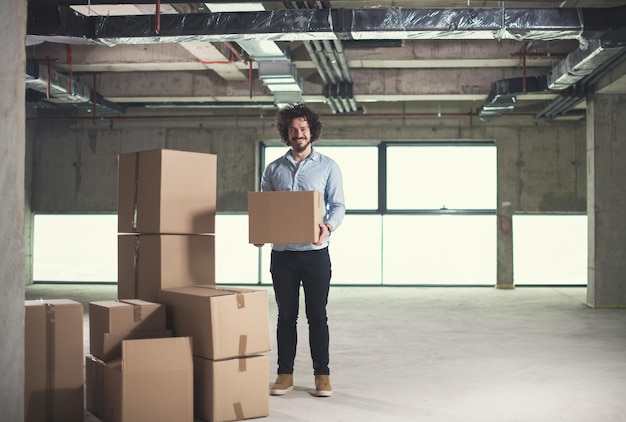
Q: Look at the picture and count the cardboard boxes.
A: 8